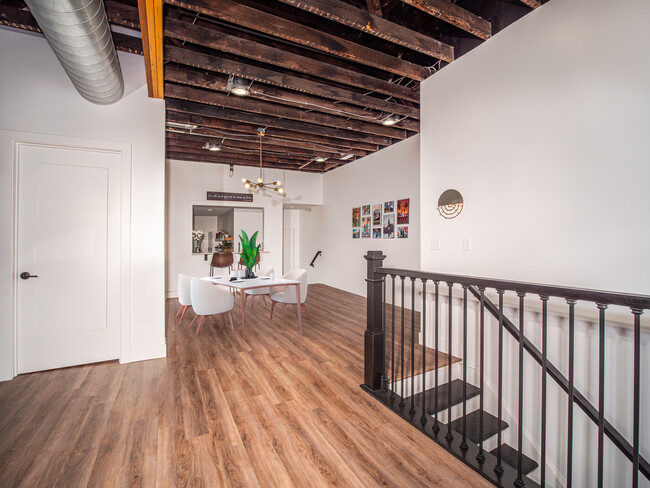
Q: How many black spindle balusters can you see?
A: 15